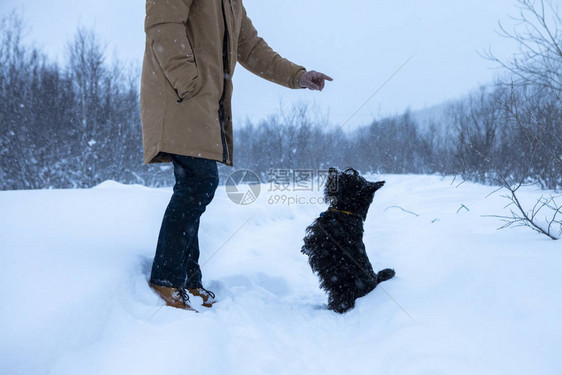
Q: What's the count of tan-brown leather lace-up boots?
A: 2